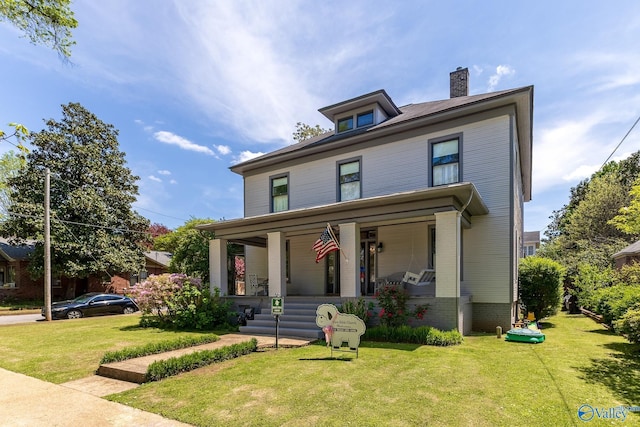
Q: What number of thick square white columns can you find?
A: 4